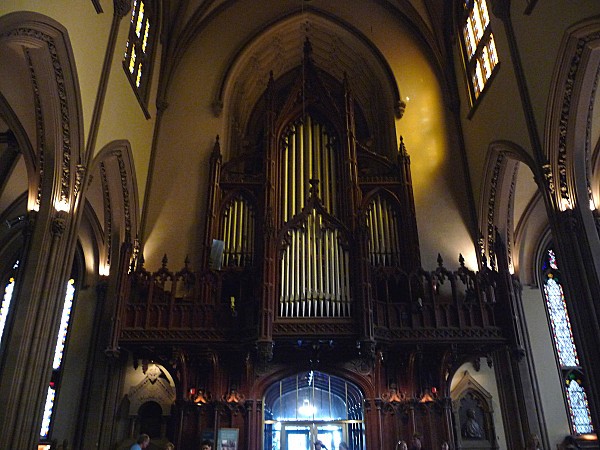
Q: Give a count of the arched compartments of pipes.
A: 4